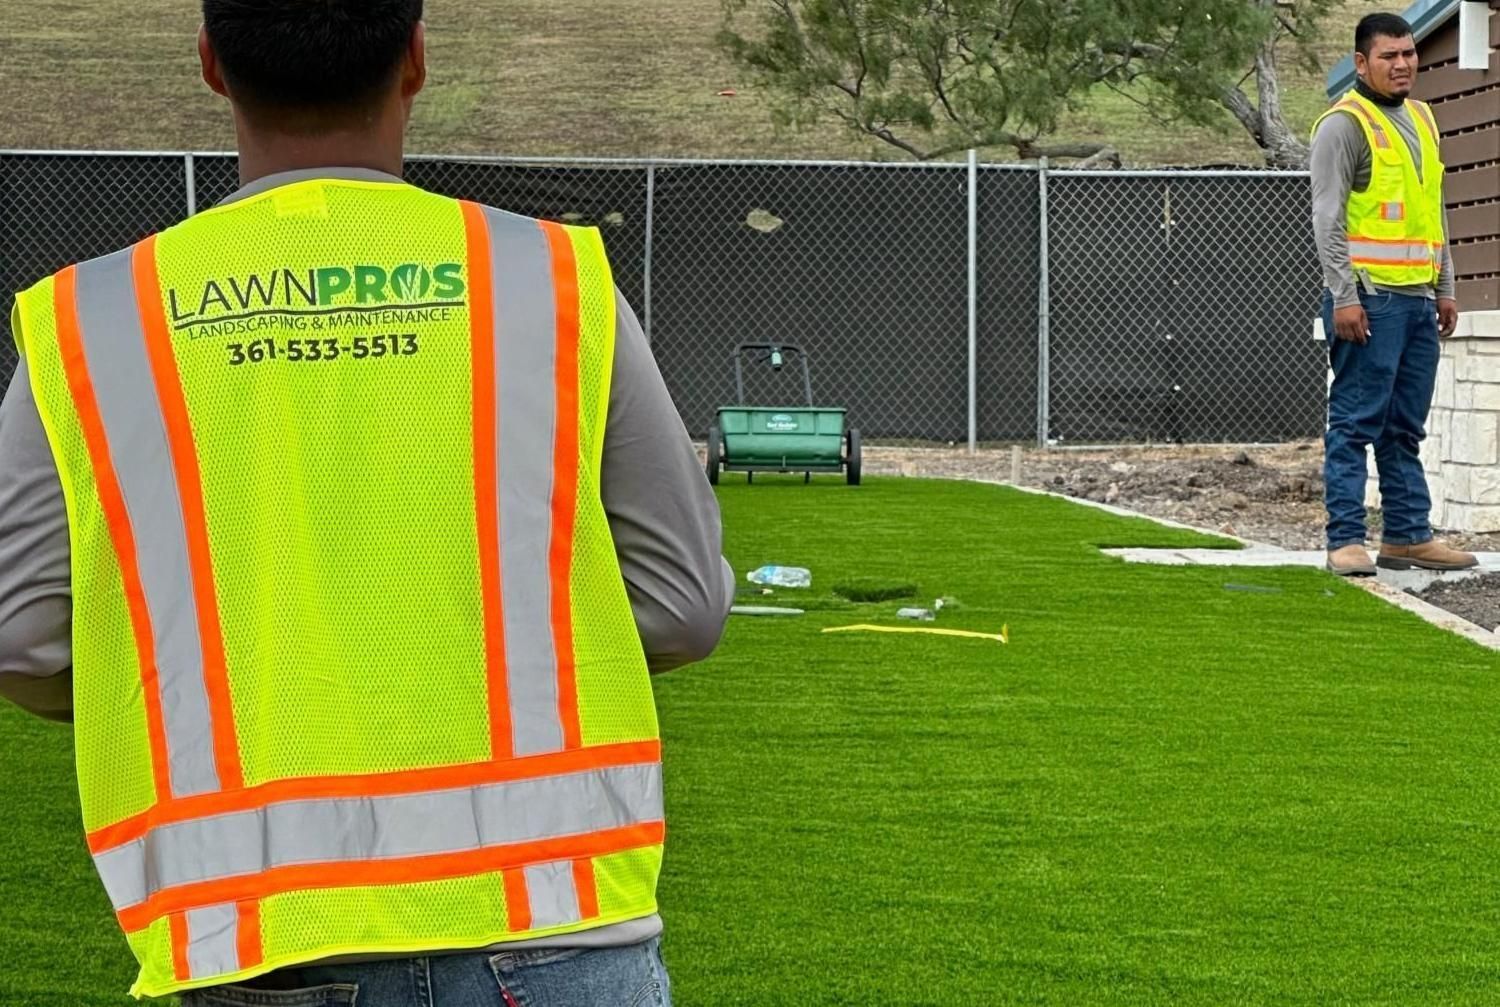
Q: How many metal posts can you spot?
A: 4